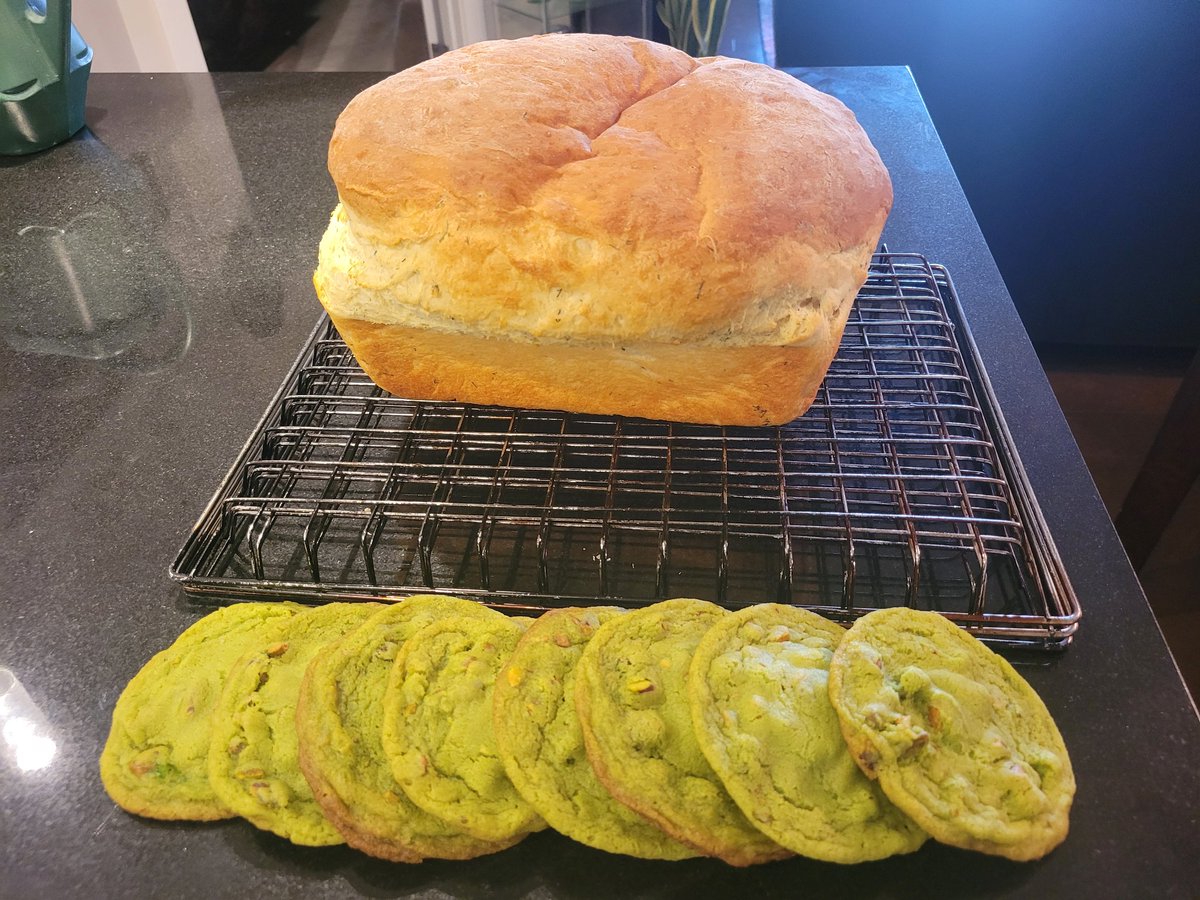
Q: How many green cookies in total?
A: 8